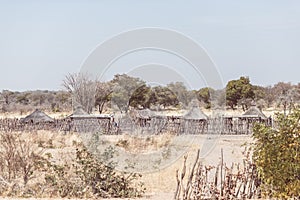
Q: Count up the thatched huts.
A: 5